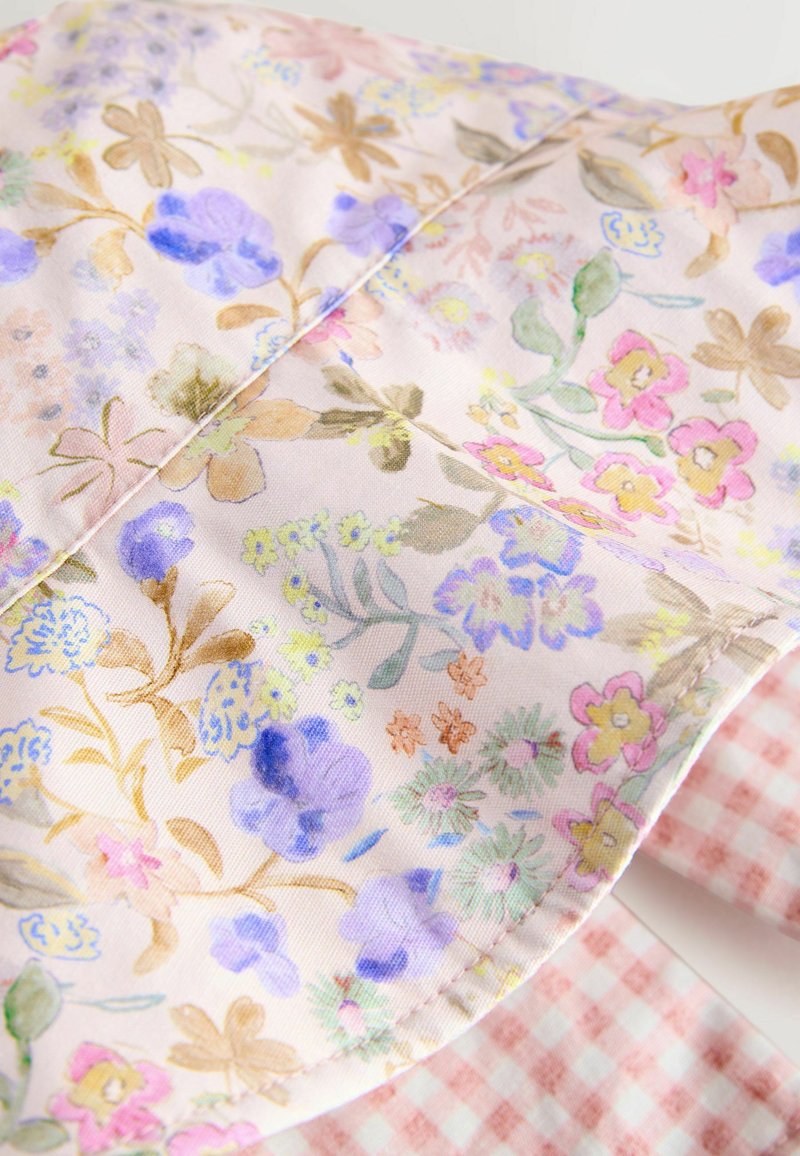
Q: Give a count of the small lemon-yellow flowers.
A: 11